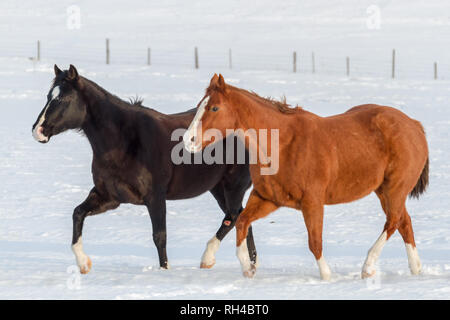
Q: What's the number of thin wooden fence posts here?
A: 10